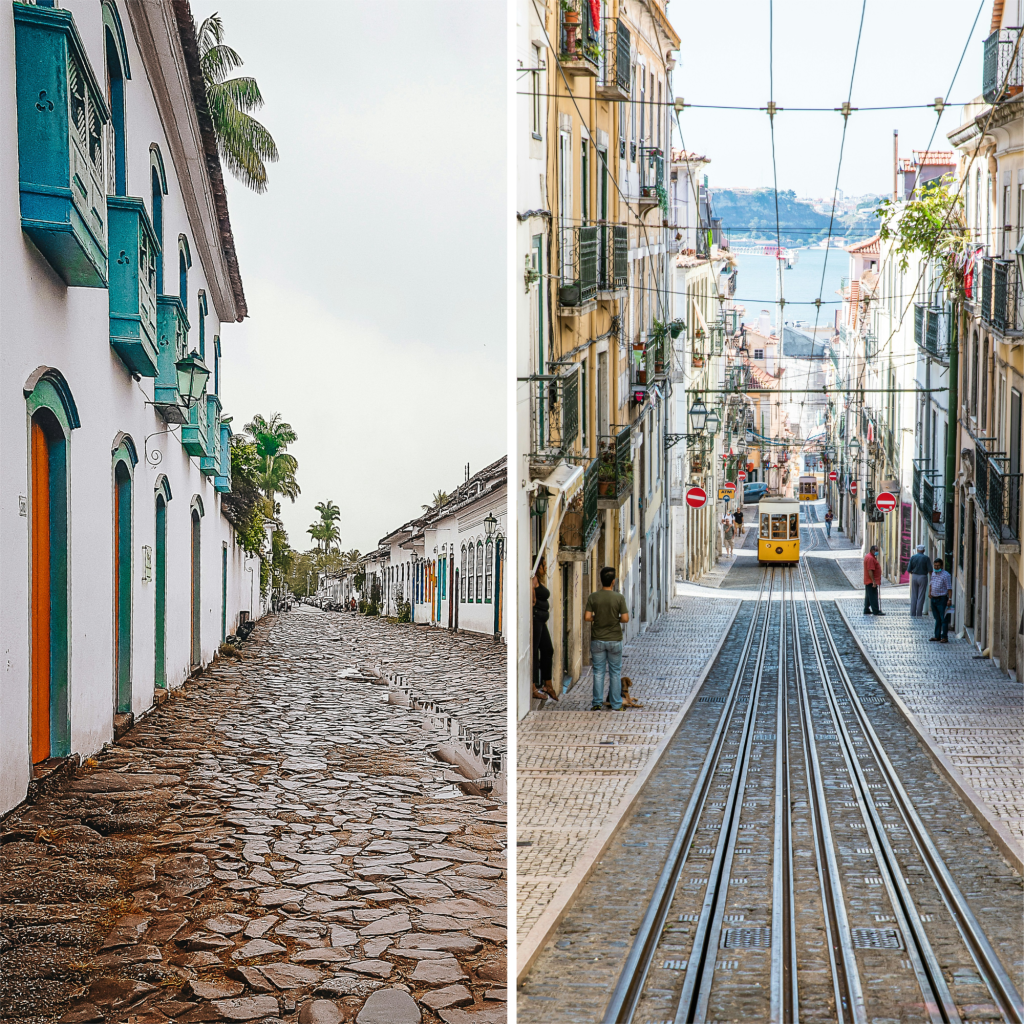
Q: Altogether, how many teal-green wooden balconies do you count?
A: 6